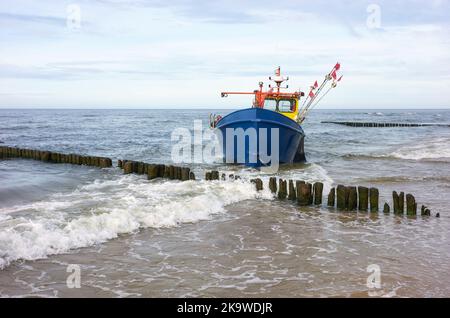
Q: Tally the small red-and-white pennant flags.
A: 5